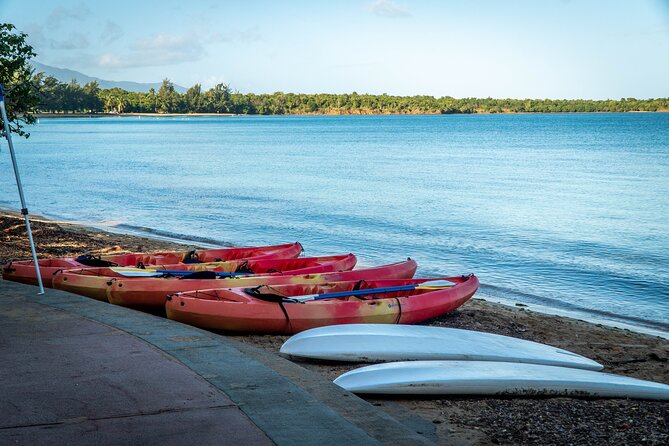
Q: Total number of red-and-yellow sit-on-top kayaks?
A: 4